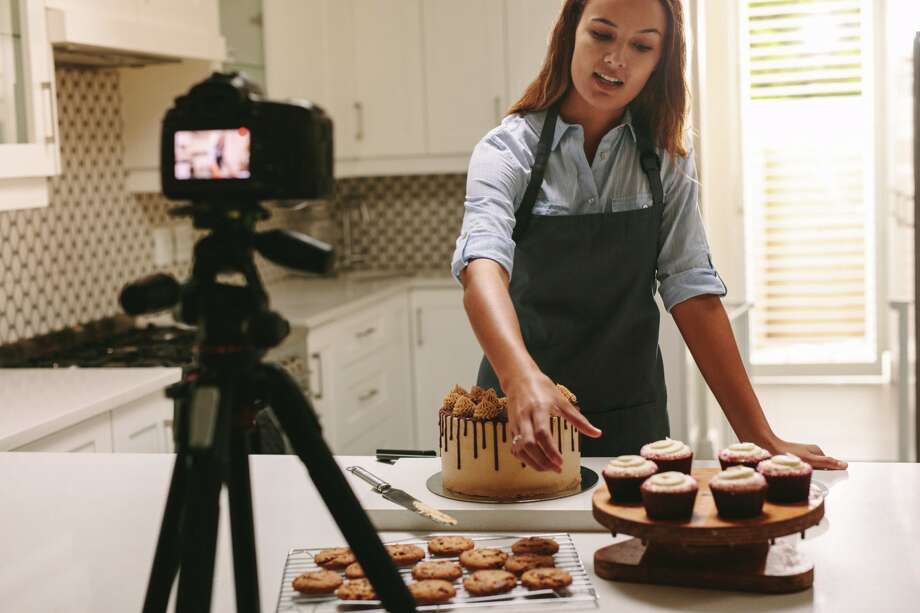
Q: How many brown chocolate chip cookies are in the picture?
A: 13